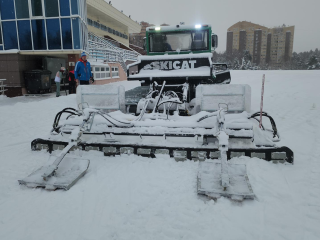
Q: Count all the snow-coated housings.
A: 2